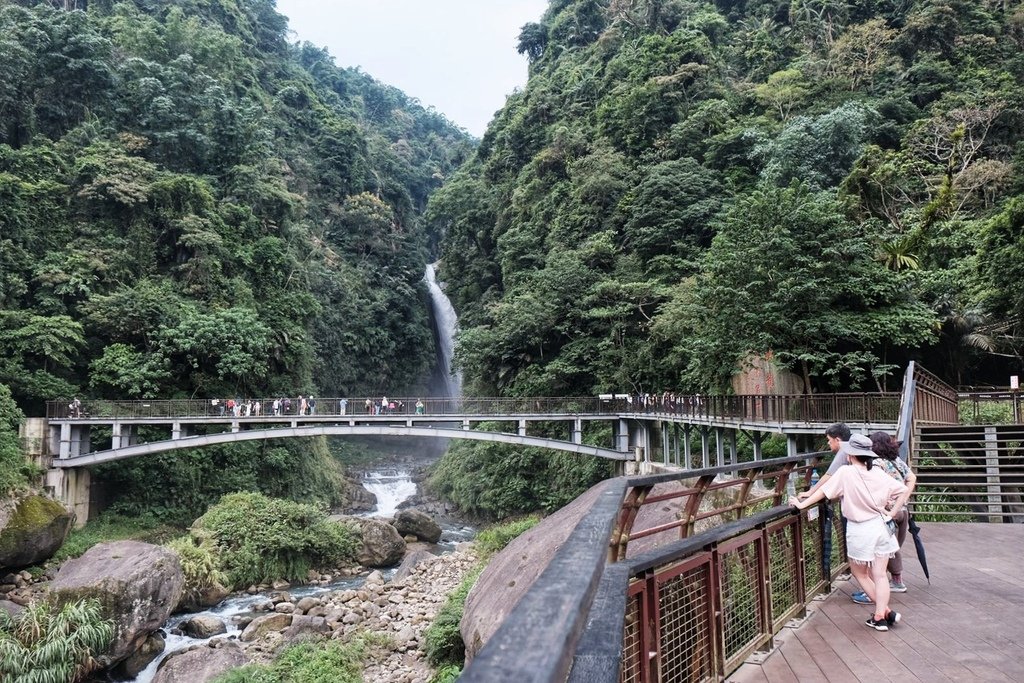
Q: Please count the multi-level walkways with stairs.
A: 1